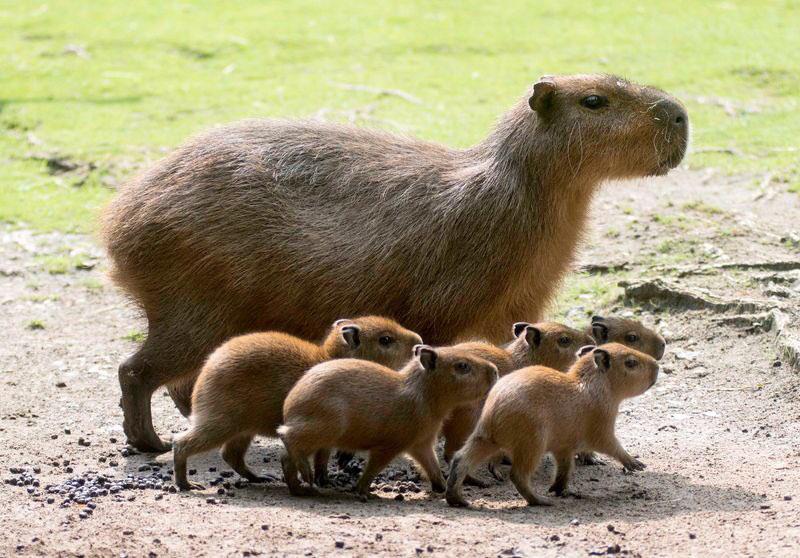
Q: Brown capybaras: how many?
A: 6